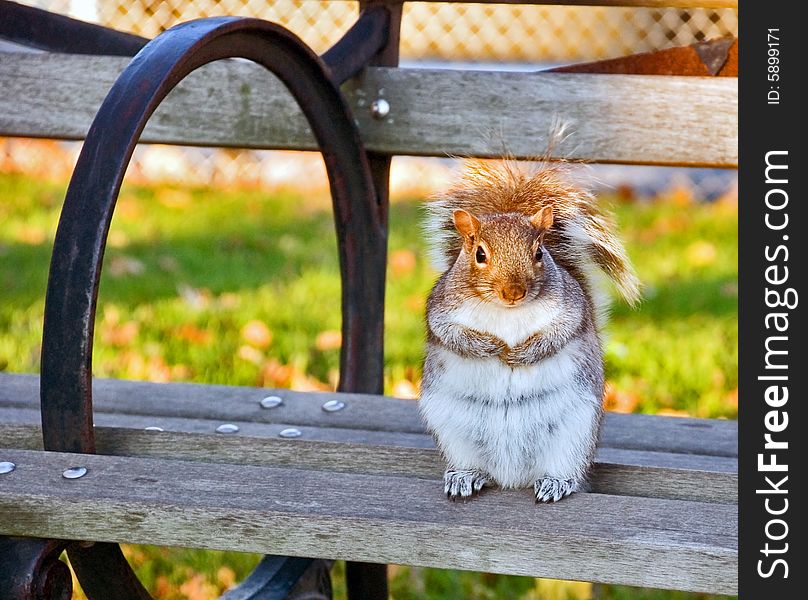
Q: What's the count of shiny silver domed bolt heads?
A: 8